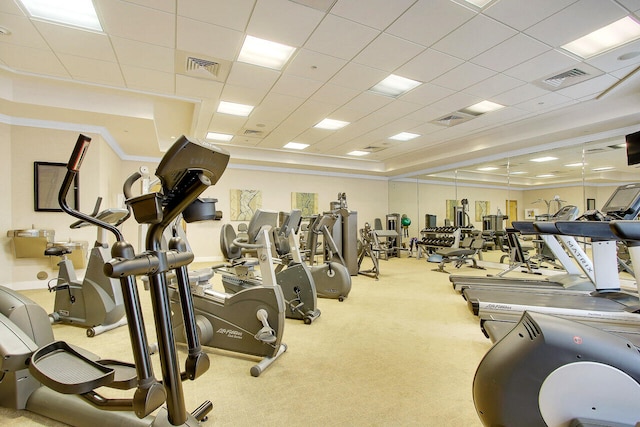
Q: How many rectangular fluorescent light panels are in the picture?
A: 12